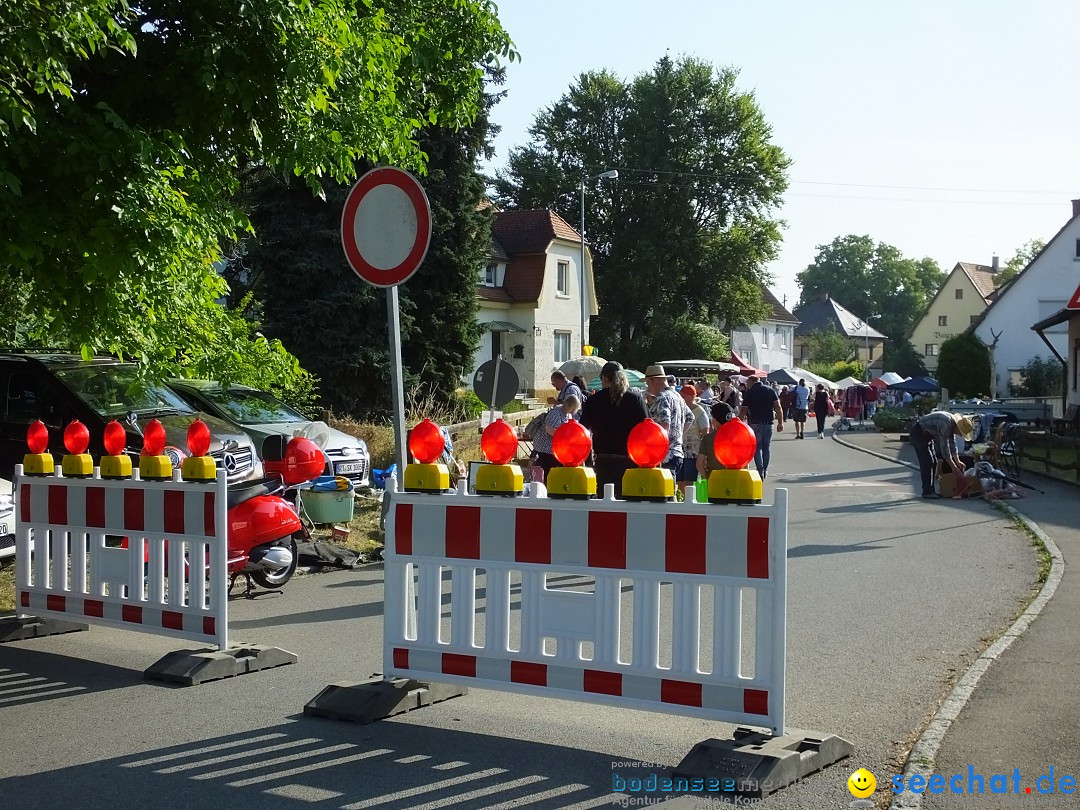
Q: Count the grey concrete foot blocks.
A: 4